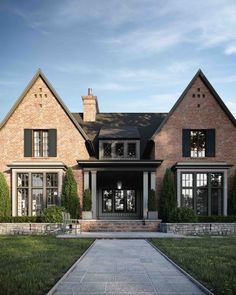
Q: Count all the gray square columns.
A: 4